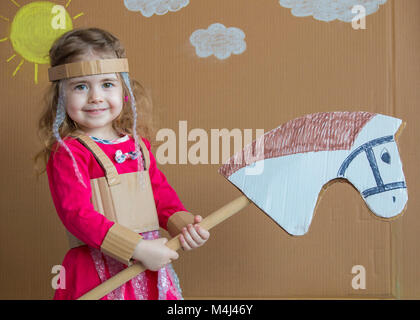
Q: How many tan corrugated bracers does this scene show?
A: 2